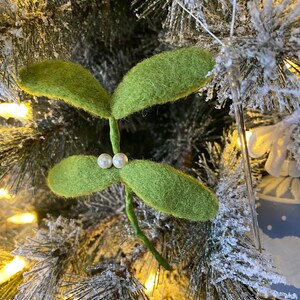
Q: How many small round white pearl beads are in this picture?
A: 2